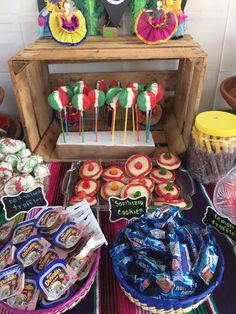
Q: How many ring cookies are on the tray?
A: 12